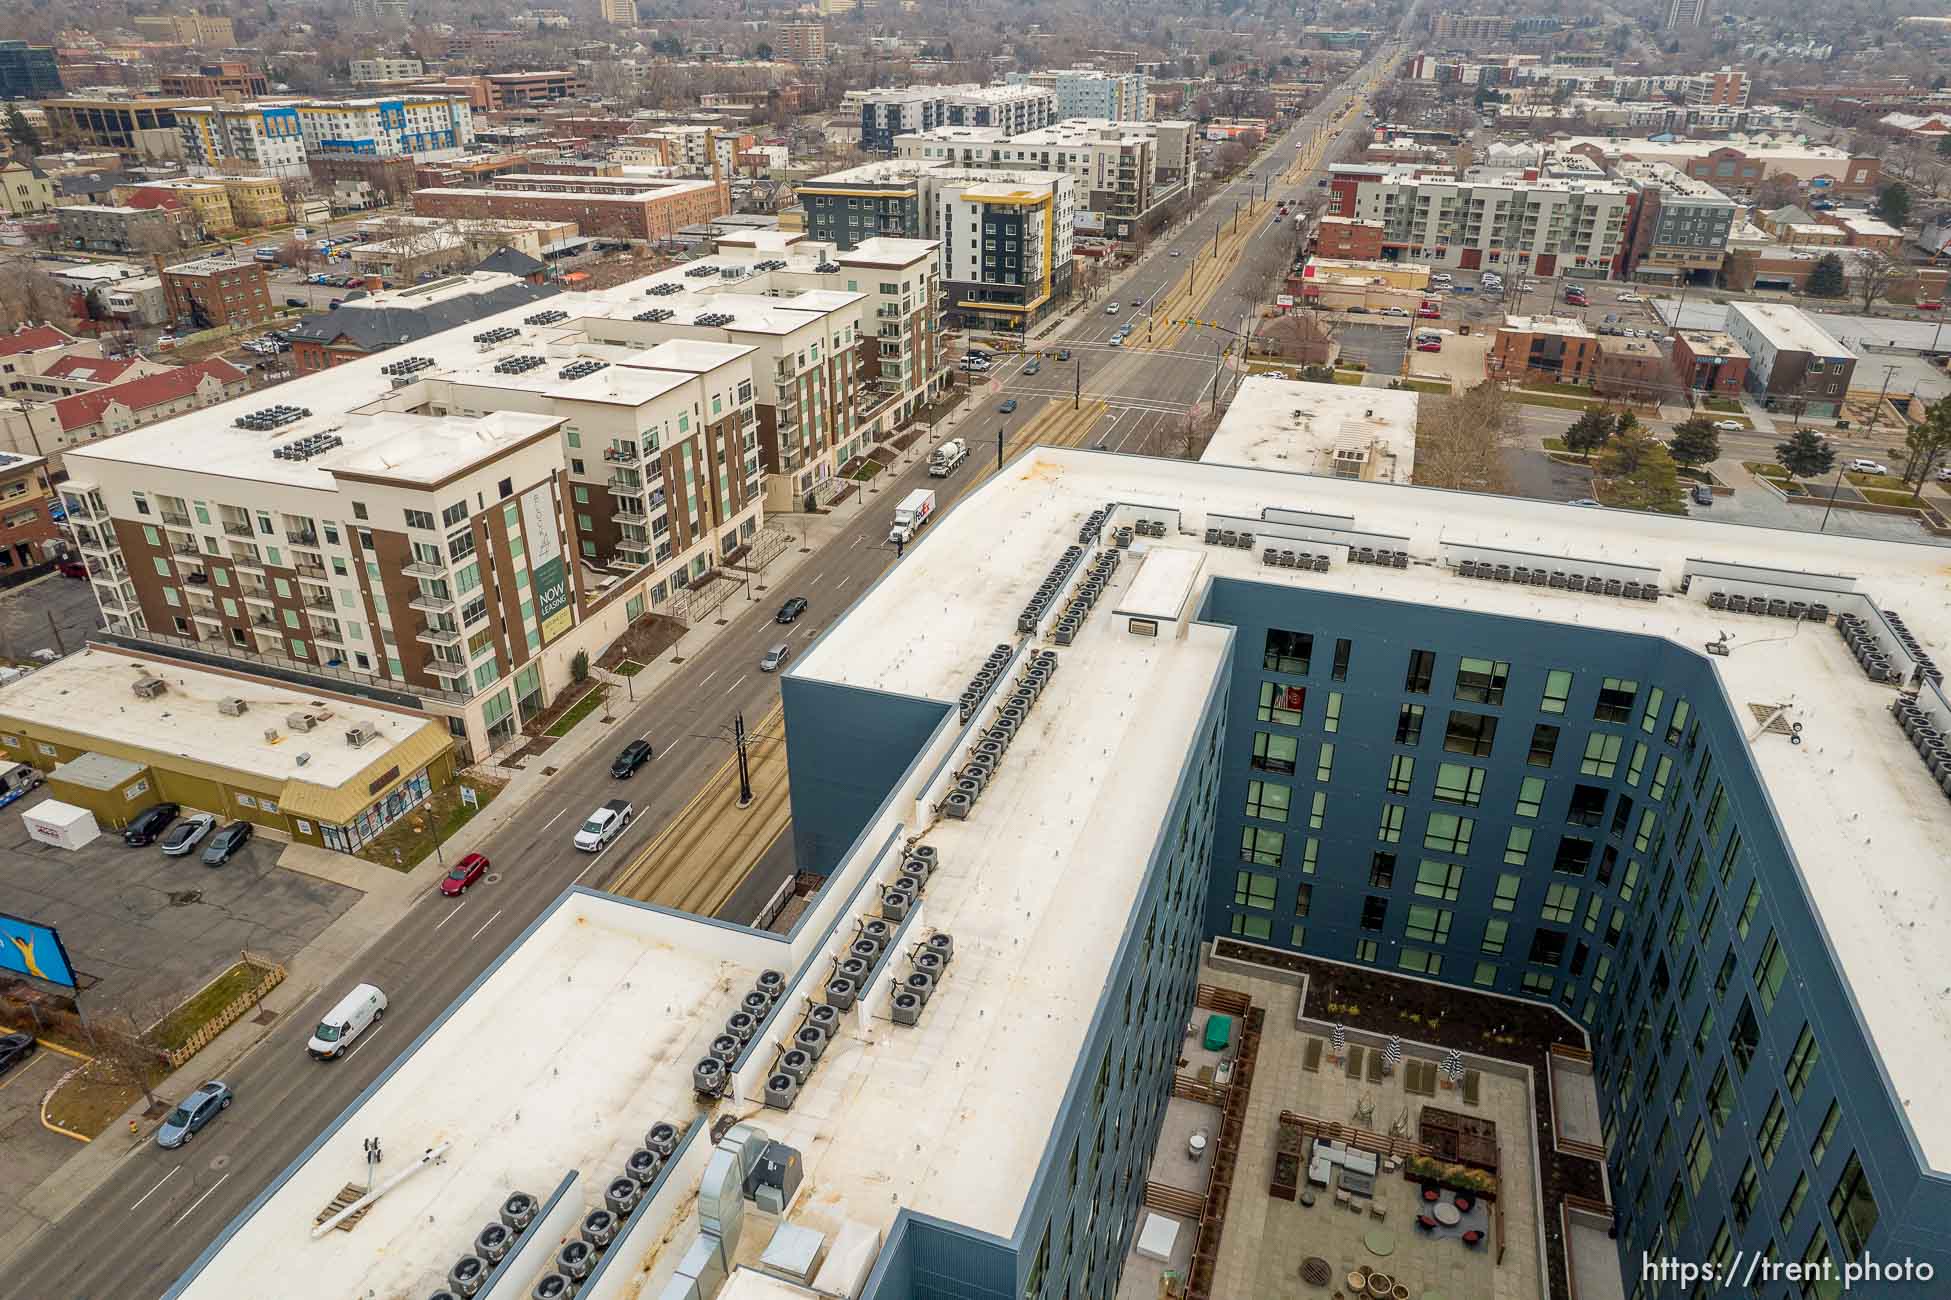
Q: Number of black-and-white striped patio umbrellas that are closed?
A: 3